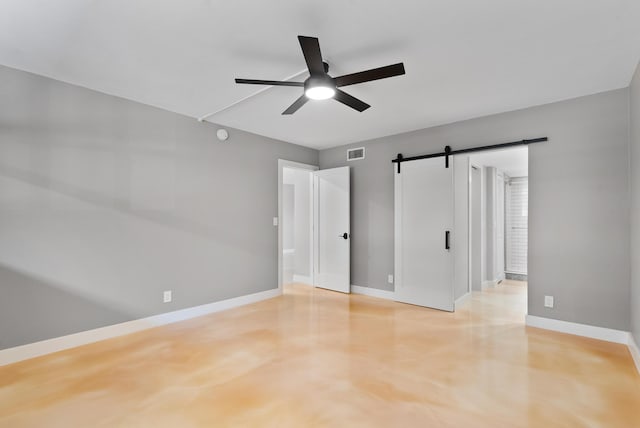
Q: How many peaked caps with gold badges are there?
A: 0